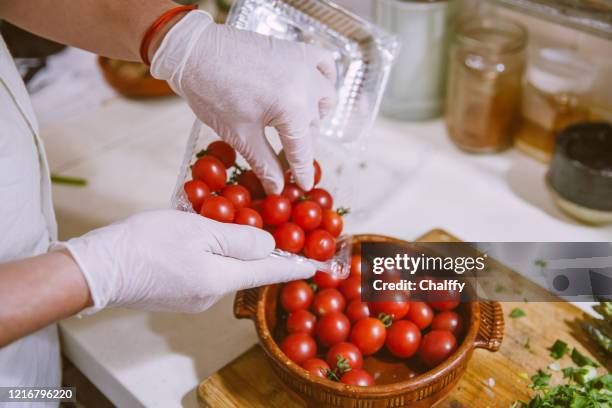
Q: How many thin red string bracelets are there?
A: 1